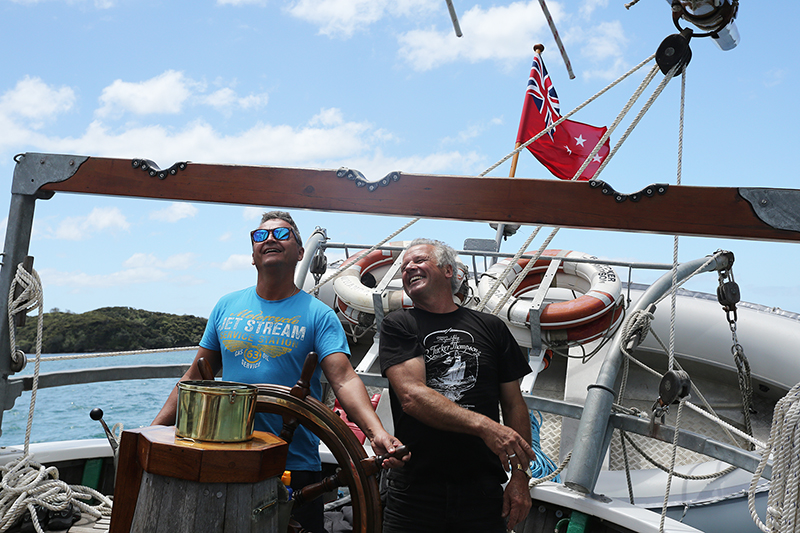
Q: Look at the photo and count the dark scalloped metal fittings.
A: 3